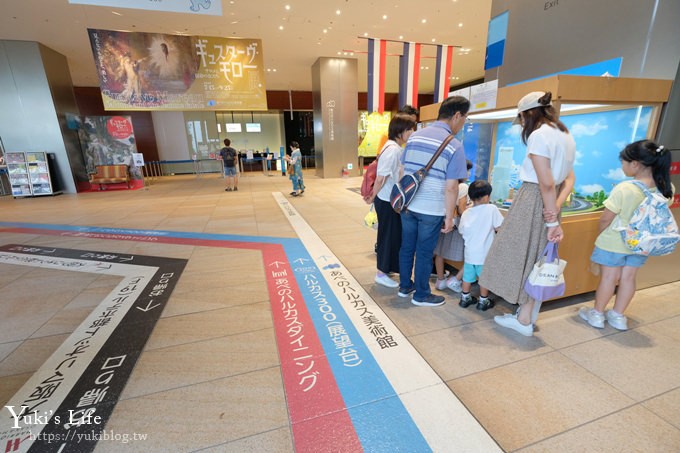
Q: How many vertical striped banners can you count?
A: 3